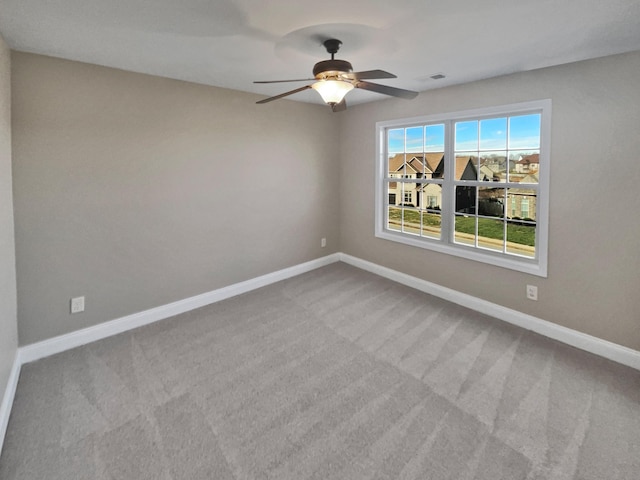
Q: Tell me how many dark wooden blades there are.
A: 5